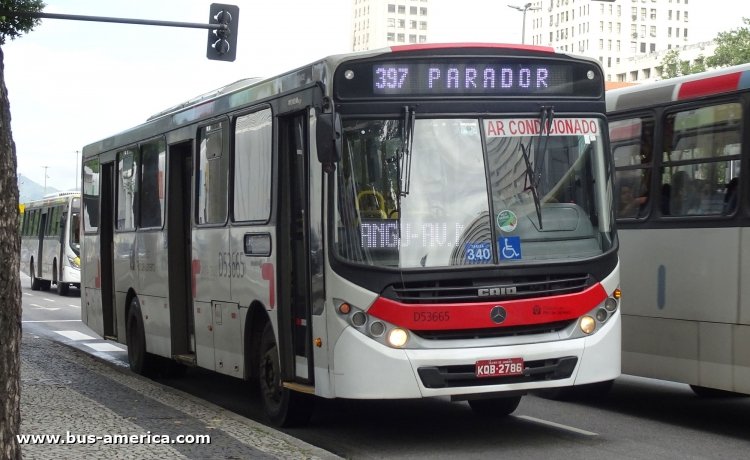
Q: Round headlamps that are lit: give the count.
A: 2